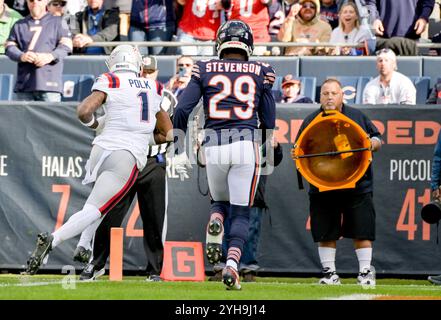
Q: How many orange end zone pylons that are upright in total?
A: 1